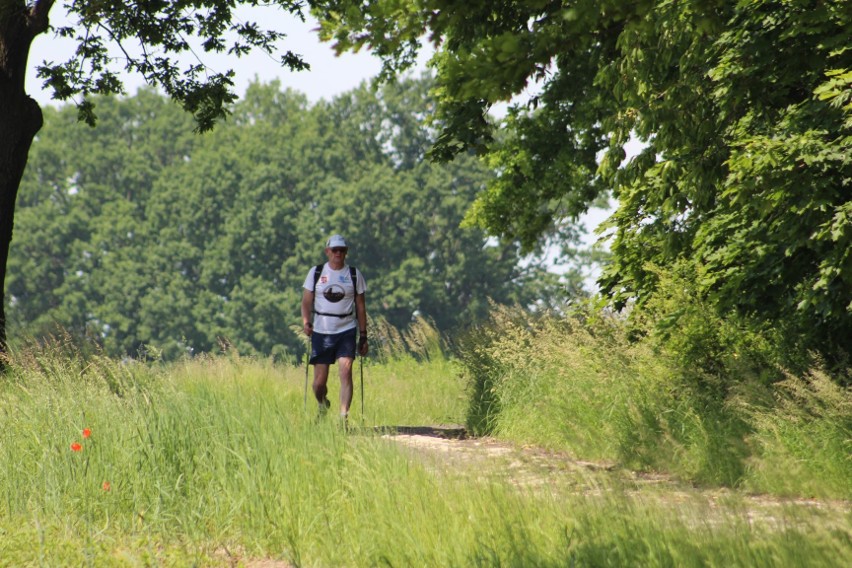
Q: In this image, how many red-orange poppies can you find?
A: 3